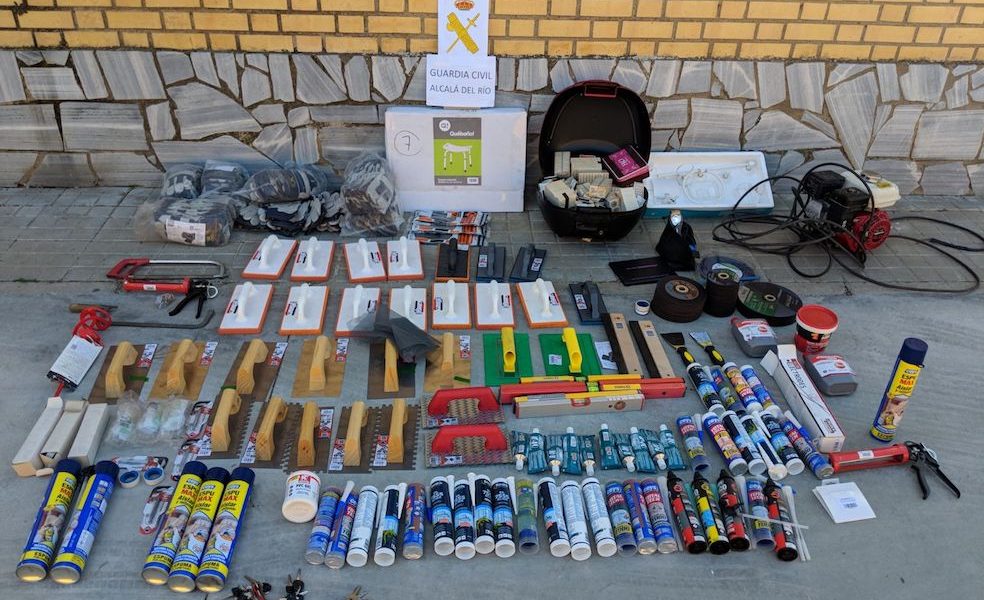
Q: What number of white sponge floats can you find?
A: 11